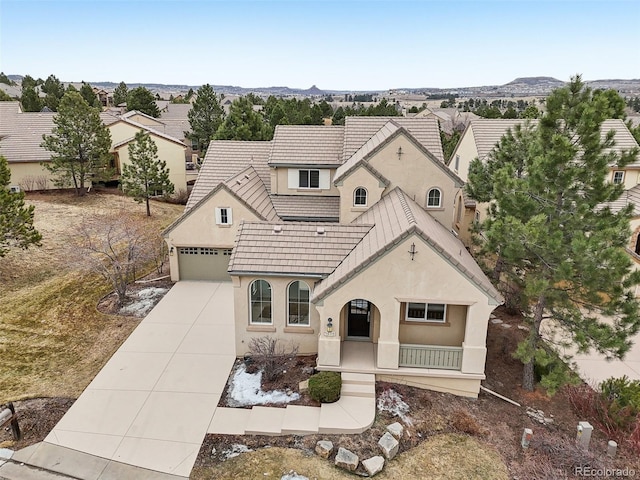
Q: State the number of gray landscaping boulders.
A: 5